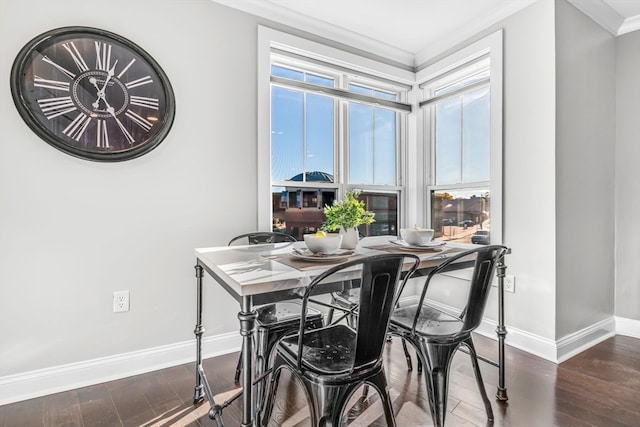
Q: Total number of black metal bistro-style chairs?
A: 4